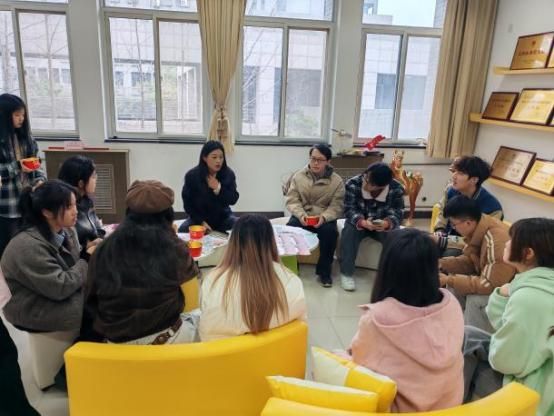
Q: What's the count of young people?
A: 12